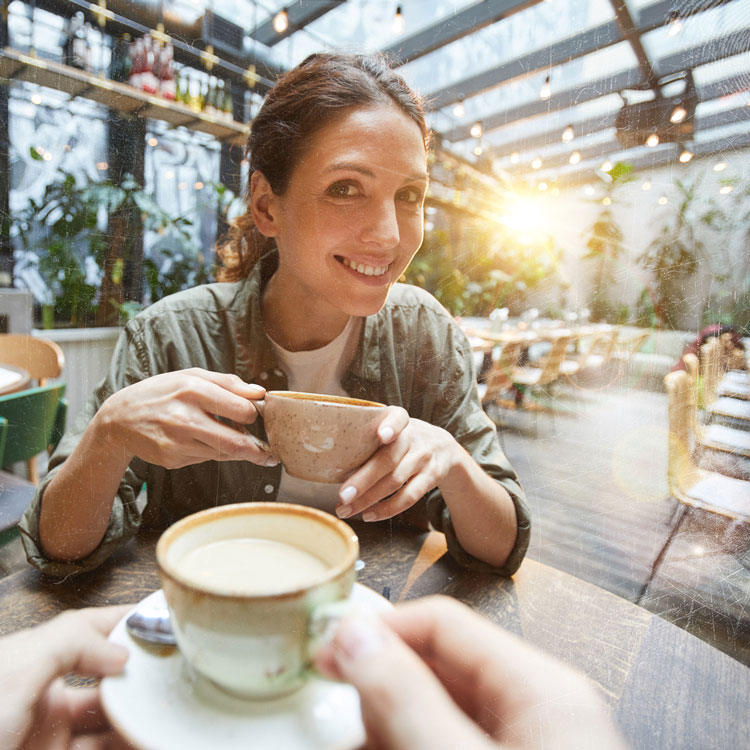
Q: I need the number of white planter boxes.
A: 1